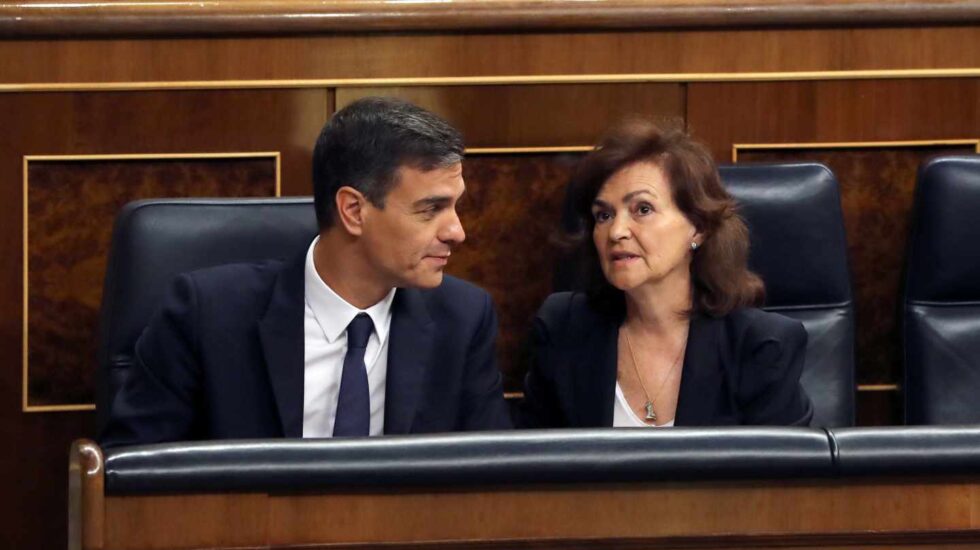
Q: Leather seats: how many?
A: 3